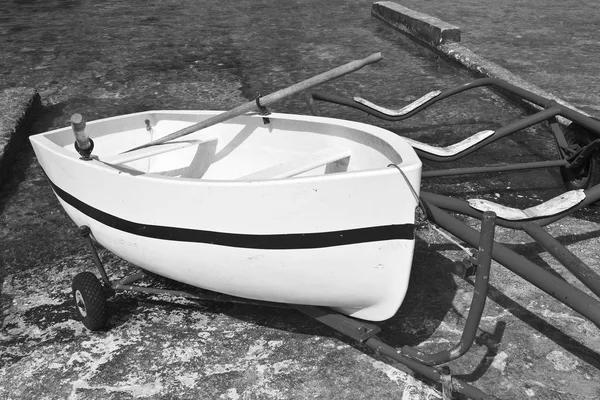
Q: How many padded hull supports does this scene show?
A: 3